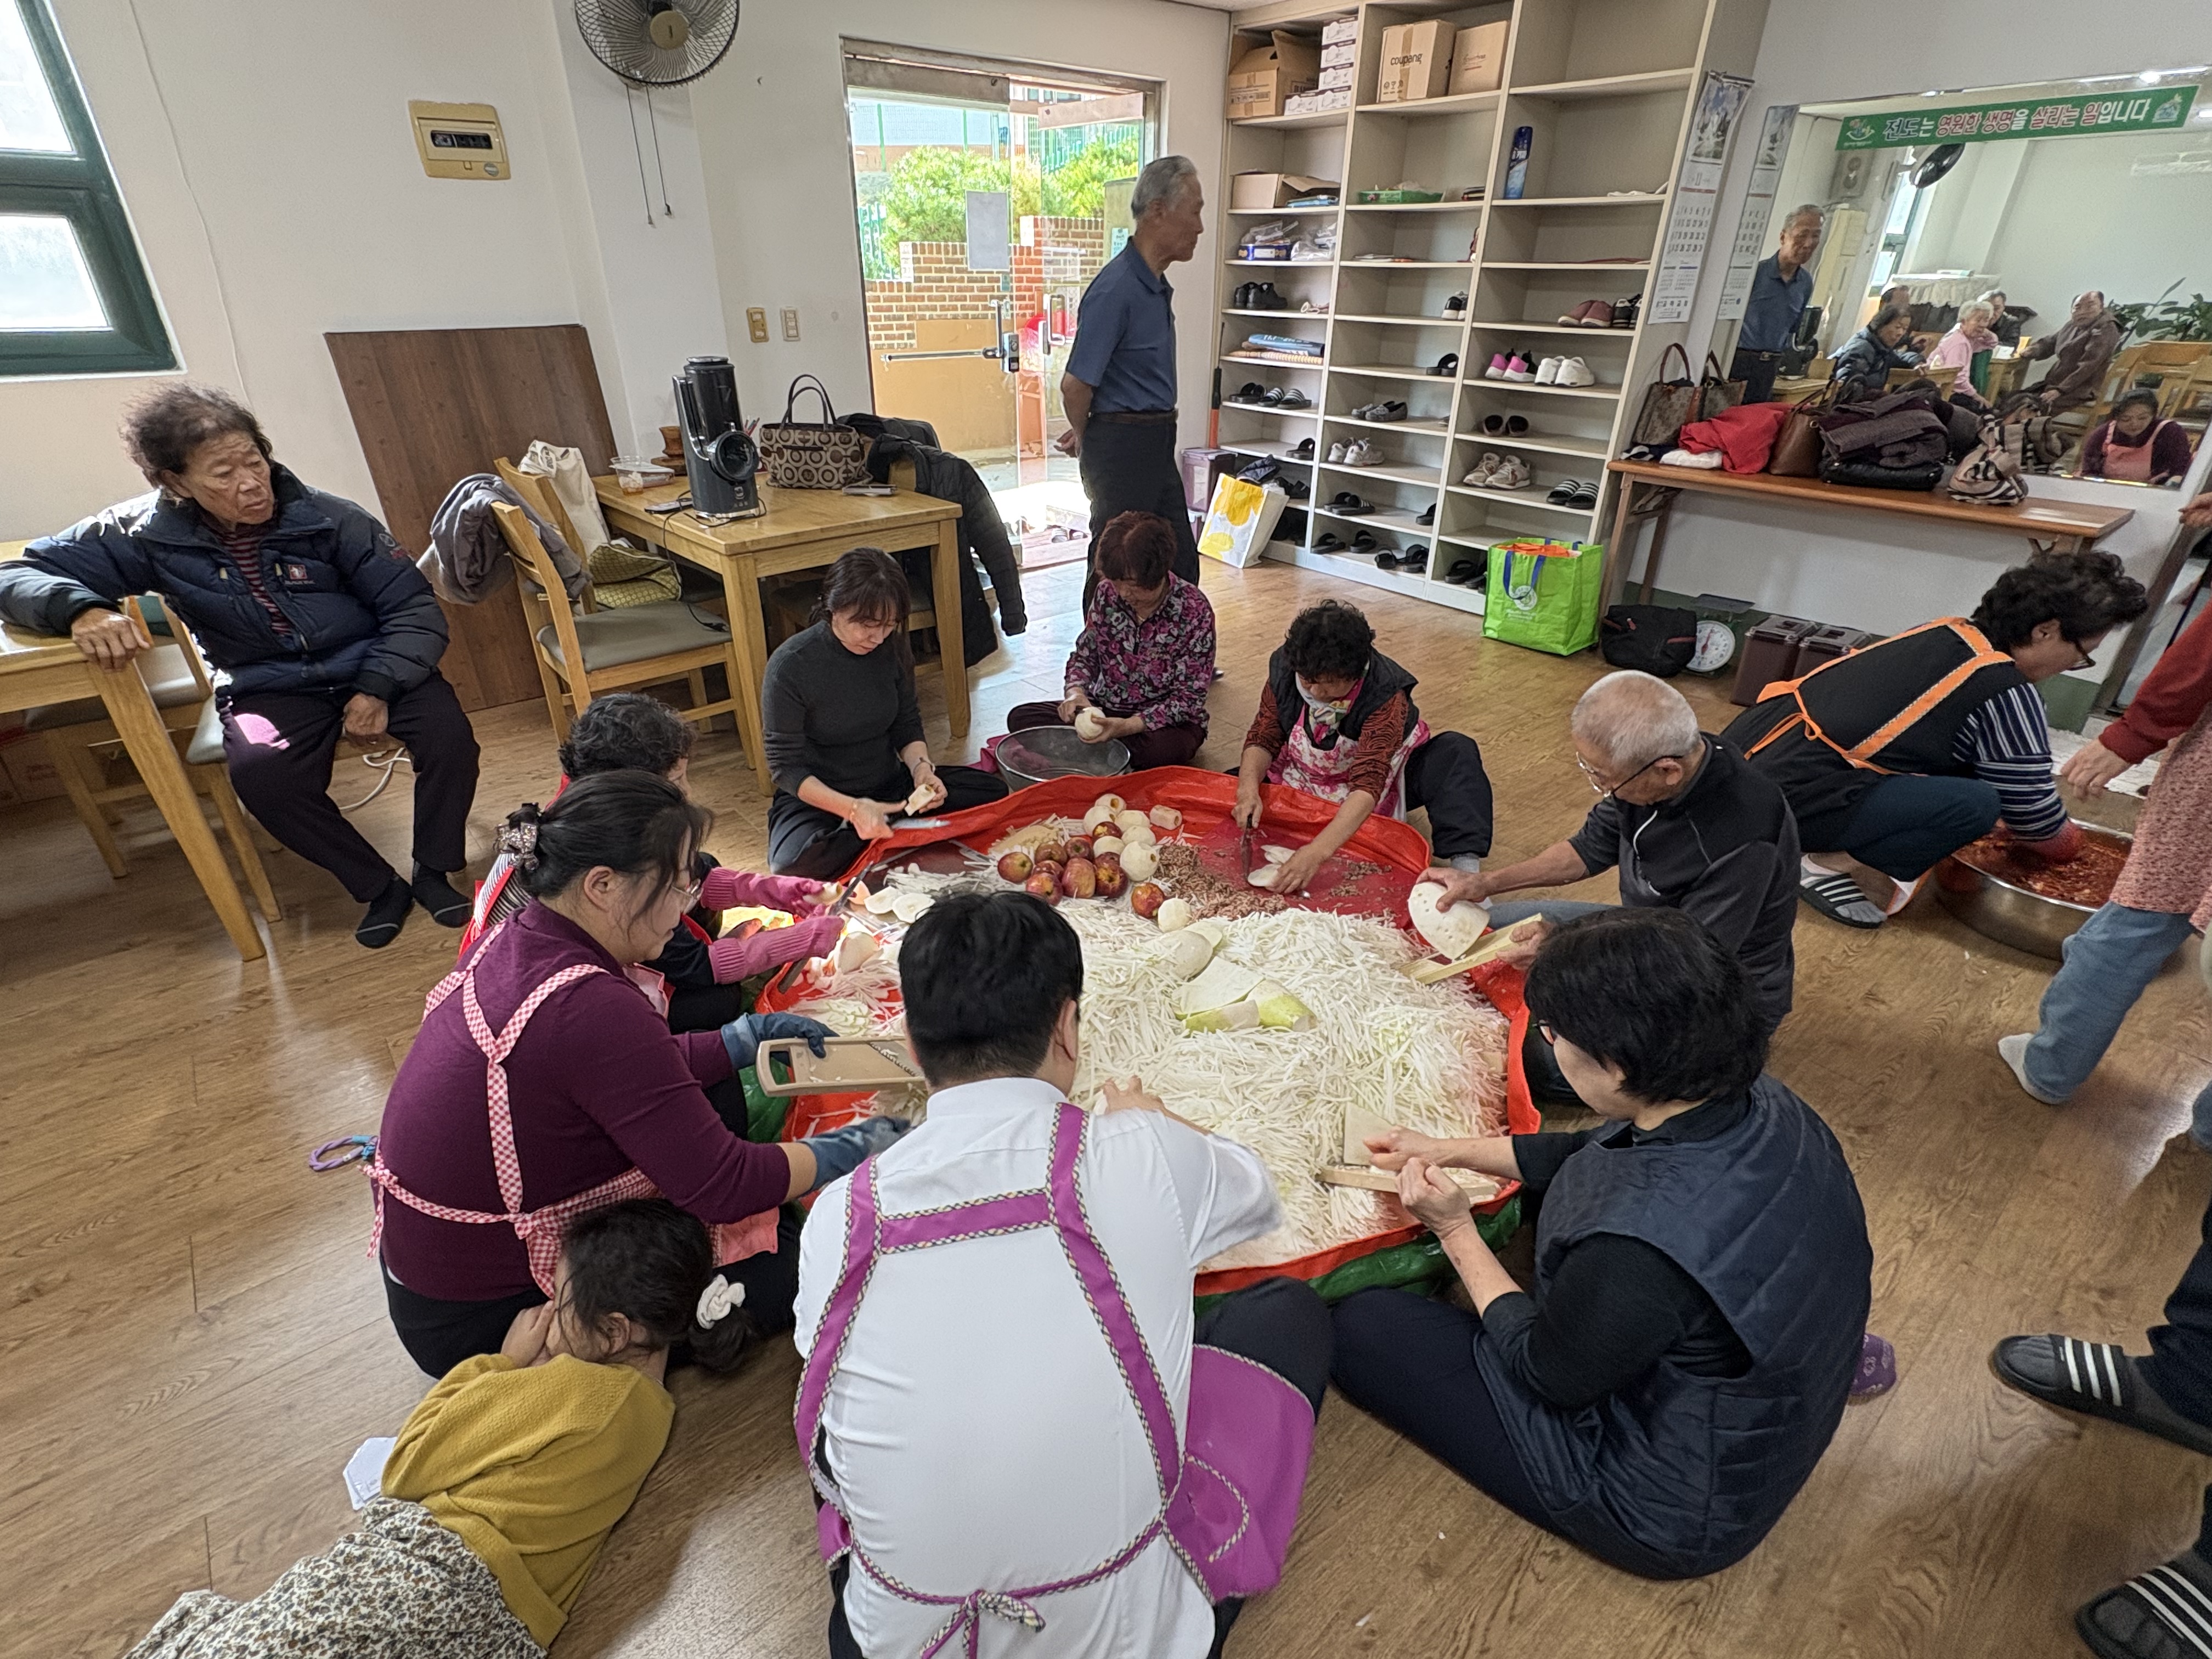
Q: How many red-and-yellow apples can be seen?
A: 10